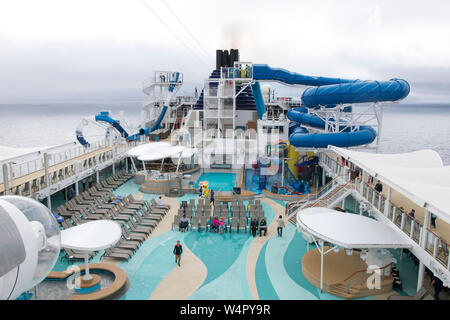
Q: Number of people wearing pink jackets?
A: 2